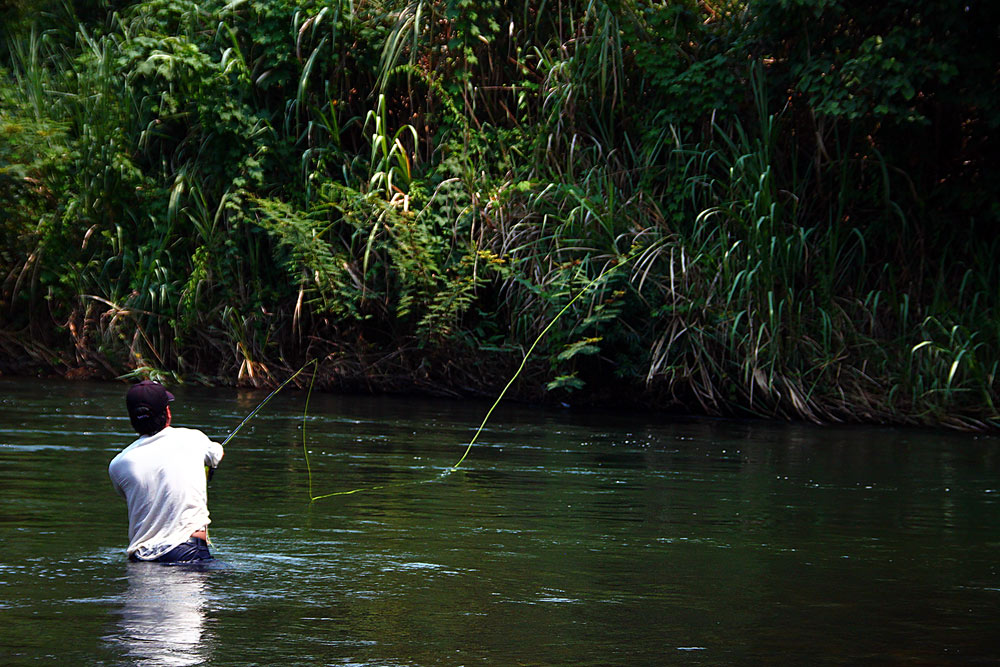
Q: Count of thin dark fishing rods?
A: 1